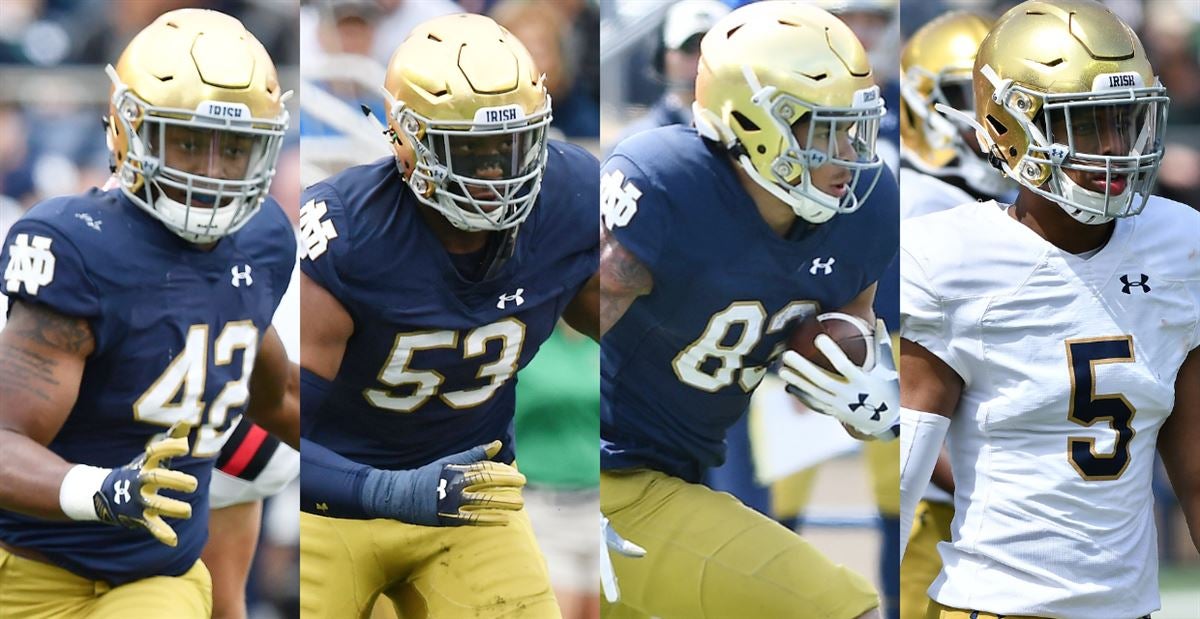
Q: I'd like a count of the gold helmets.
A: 5